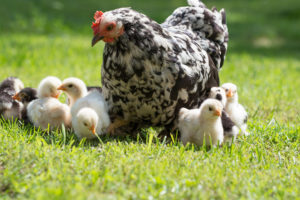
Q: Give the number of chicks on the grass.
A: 8